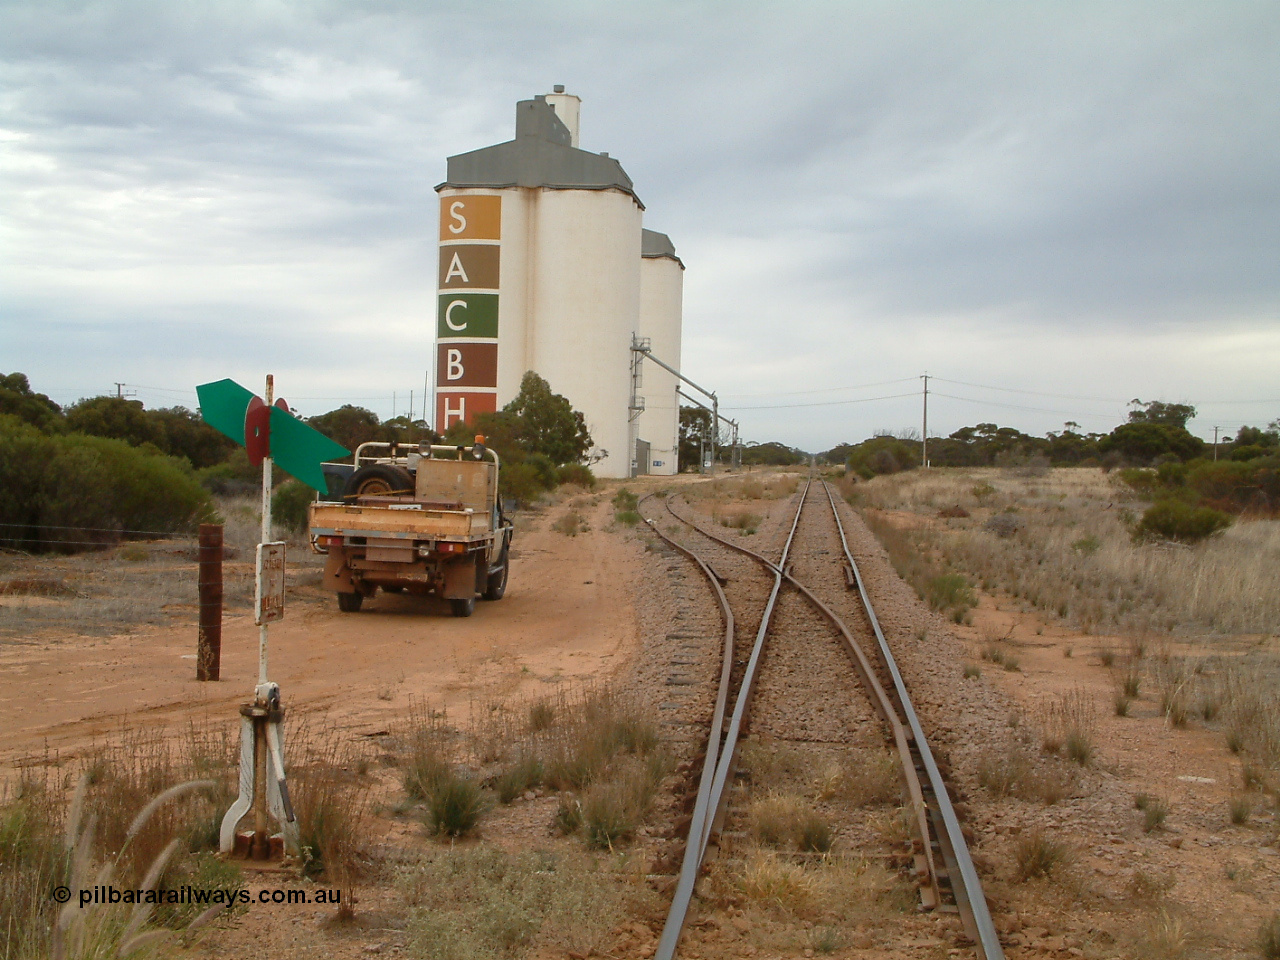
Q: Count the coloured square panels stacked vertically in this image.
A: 5